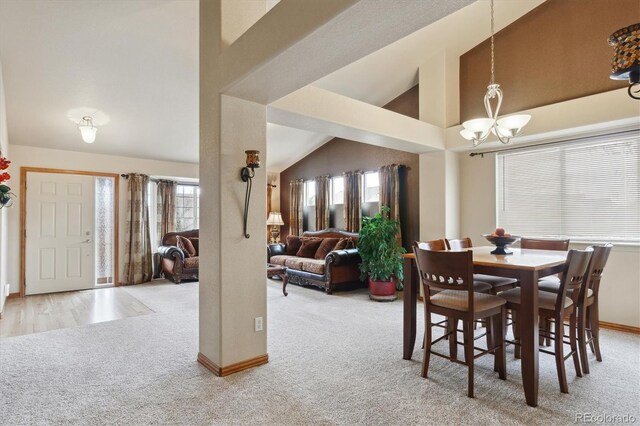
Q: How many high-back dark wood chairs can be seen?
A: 6